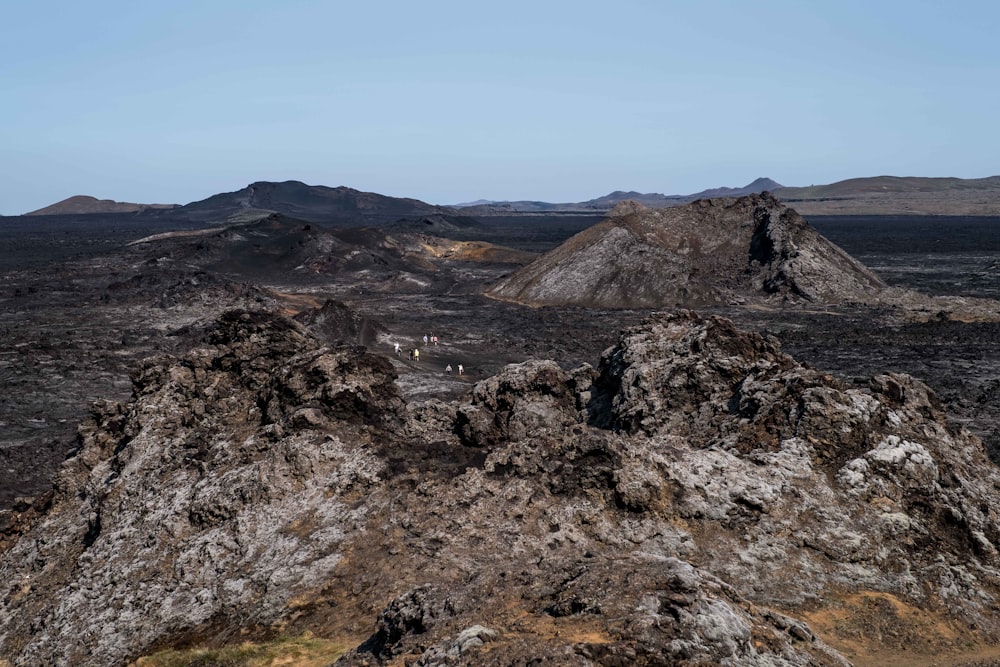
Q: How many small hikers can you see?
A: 9